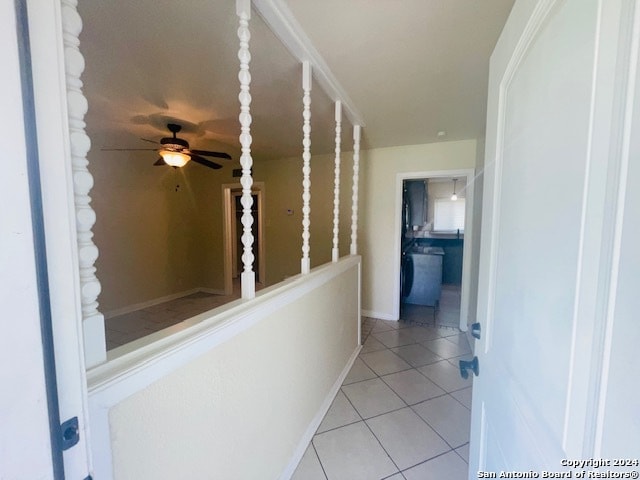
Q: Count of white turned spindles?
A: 5